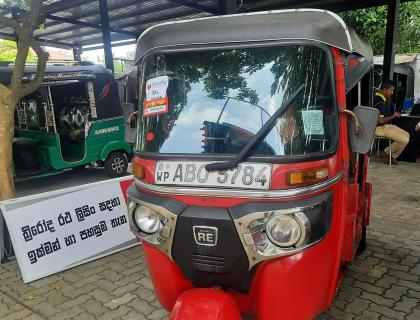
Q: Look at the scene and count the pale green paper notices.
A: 1